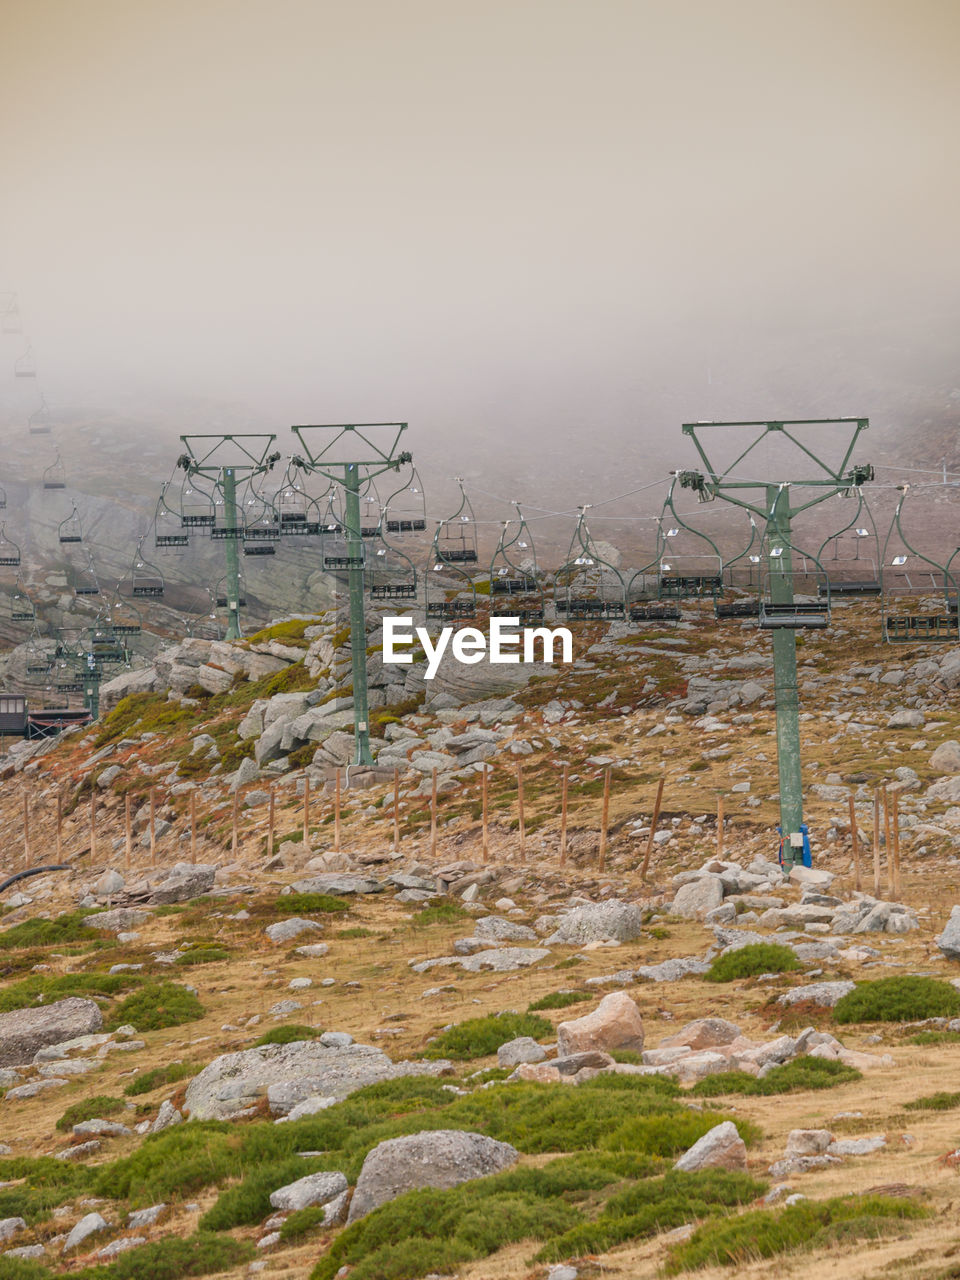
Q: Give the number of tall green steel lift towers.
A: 3